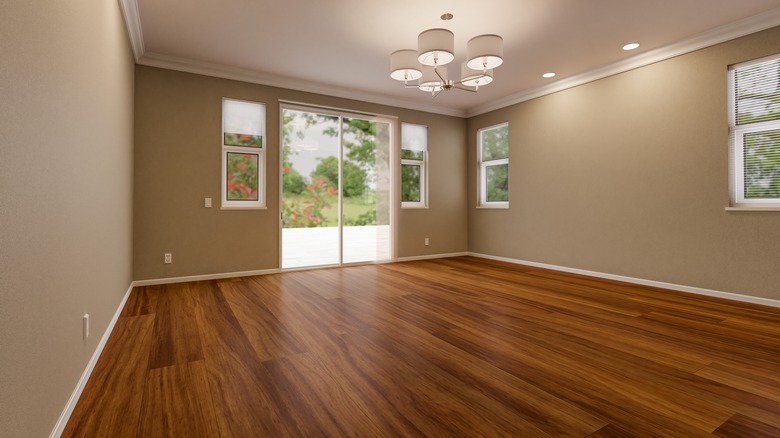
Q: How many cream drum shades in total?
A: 5